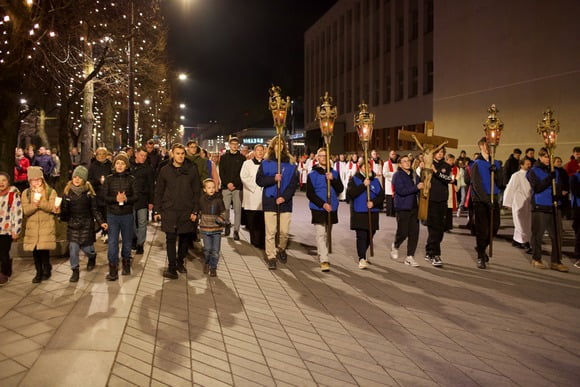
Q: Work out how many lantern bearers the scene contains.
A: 5